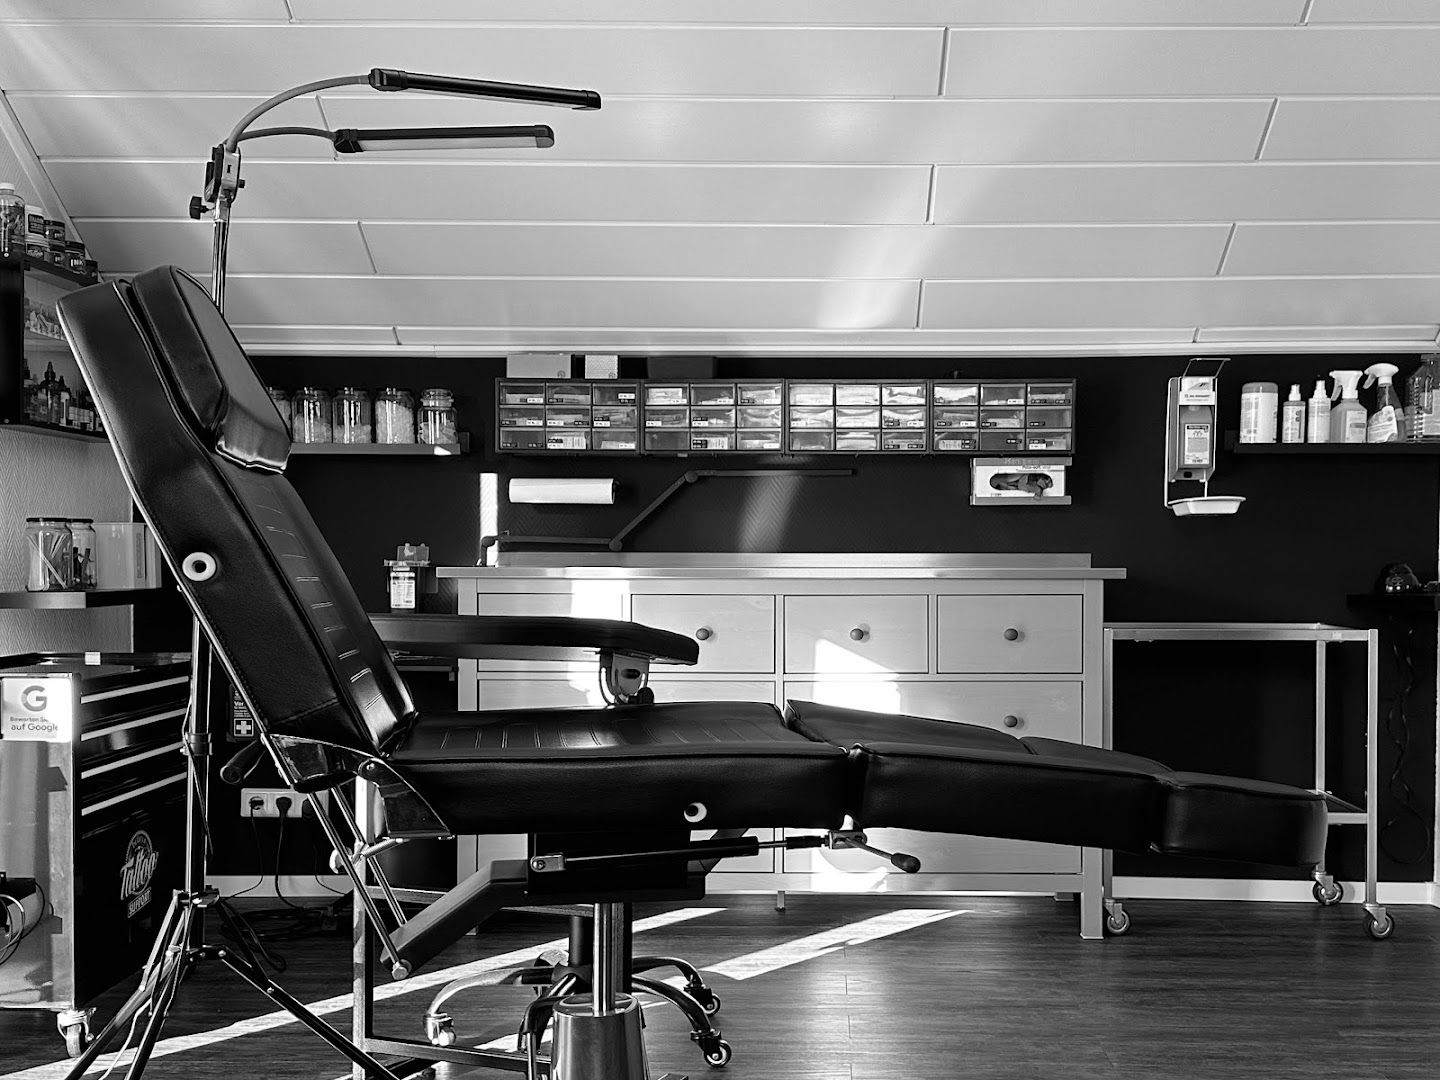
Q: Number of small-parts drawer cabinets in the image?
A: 4